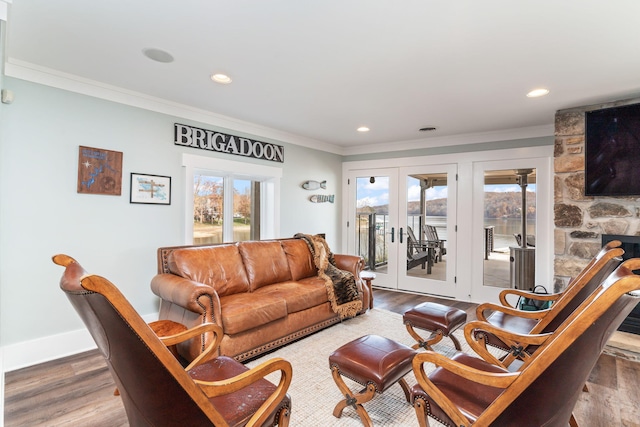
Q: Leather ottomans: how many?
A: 2